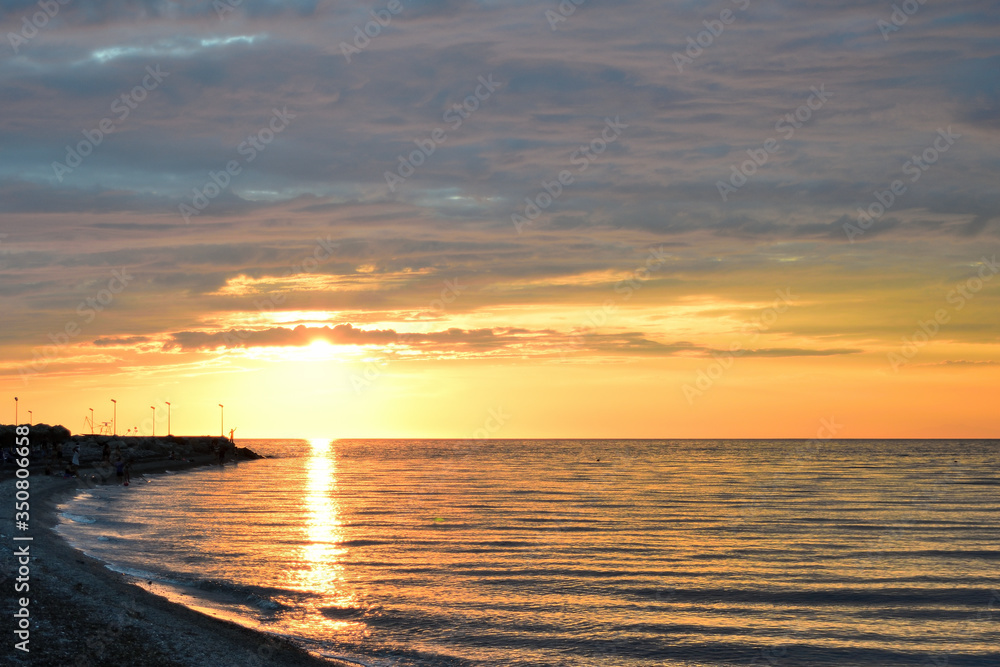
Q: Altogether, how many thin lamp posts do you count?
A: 7